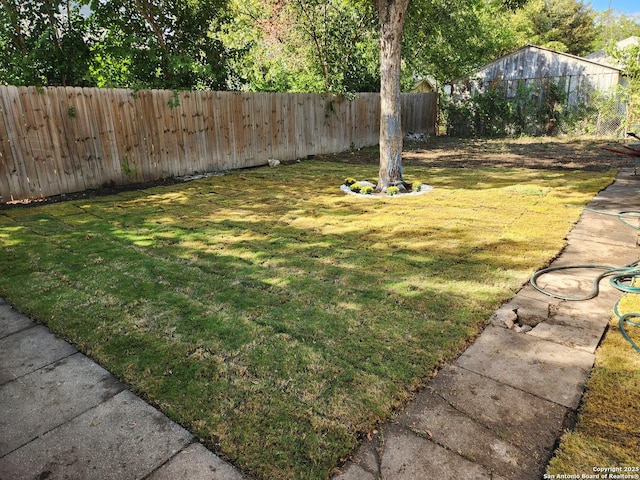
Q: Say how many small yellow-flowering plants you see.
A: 5